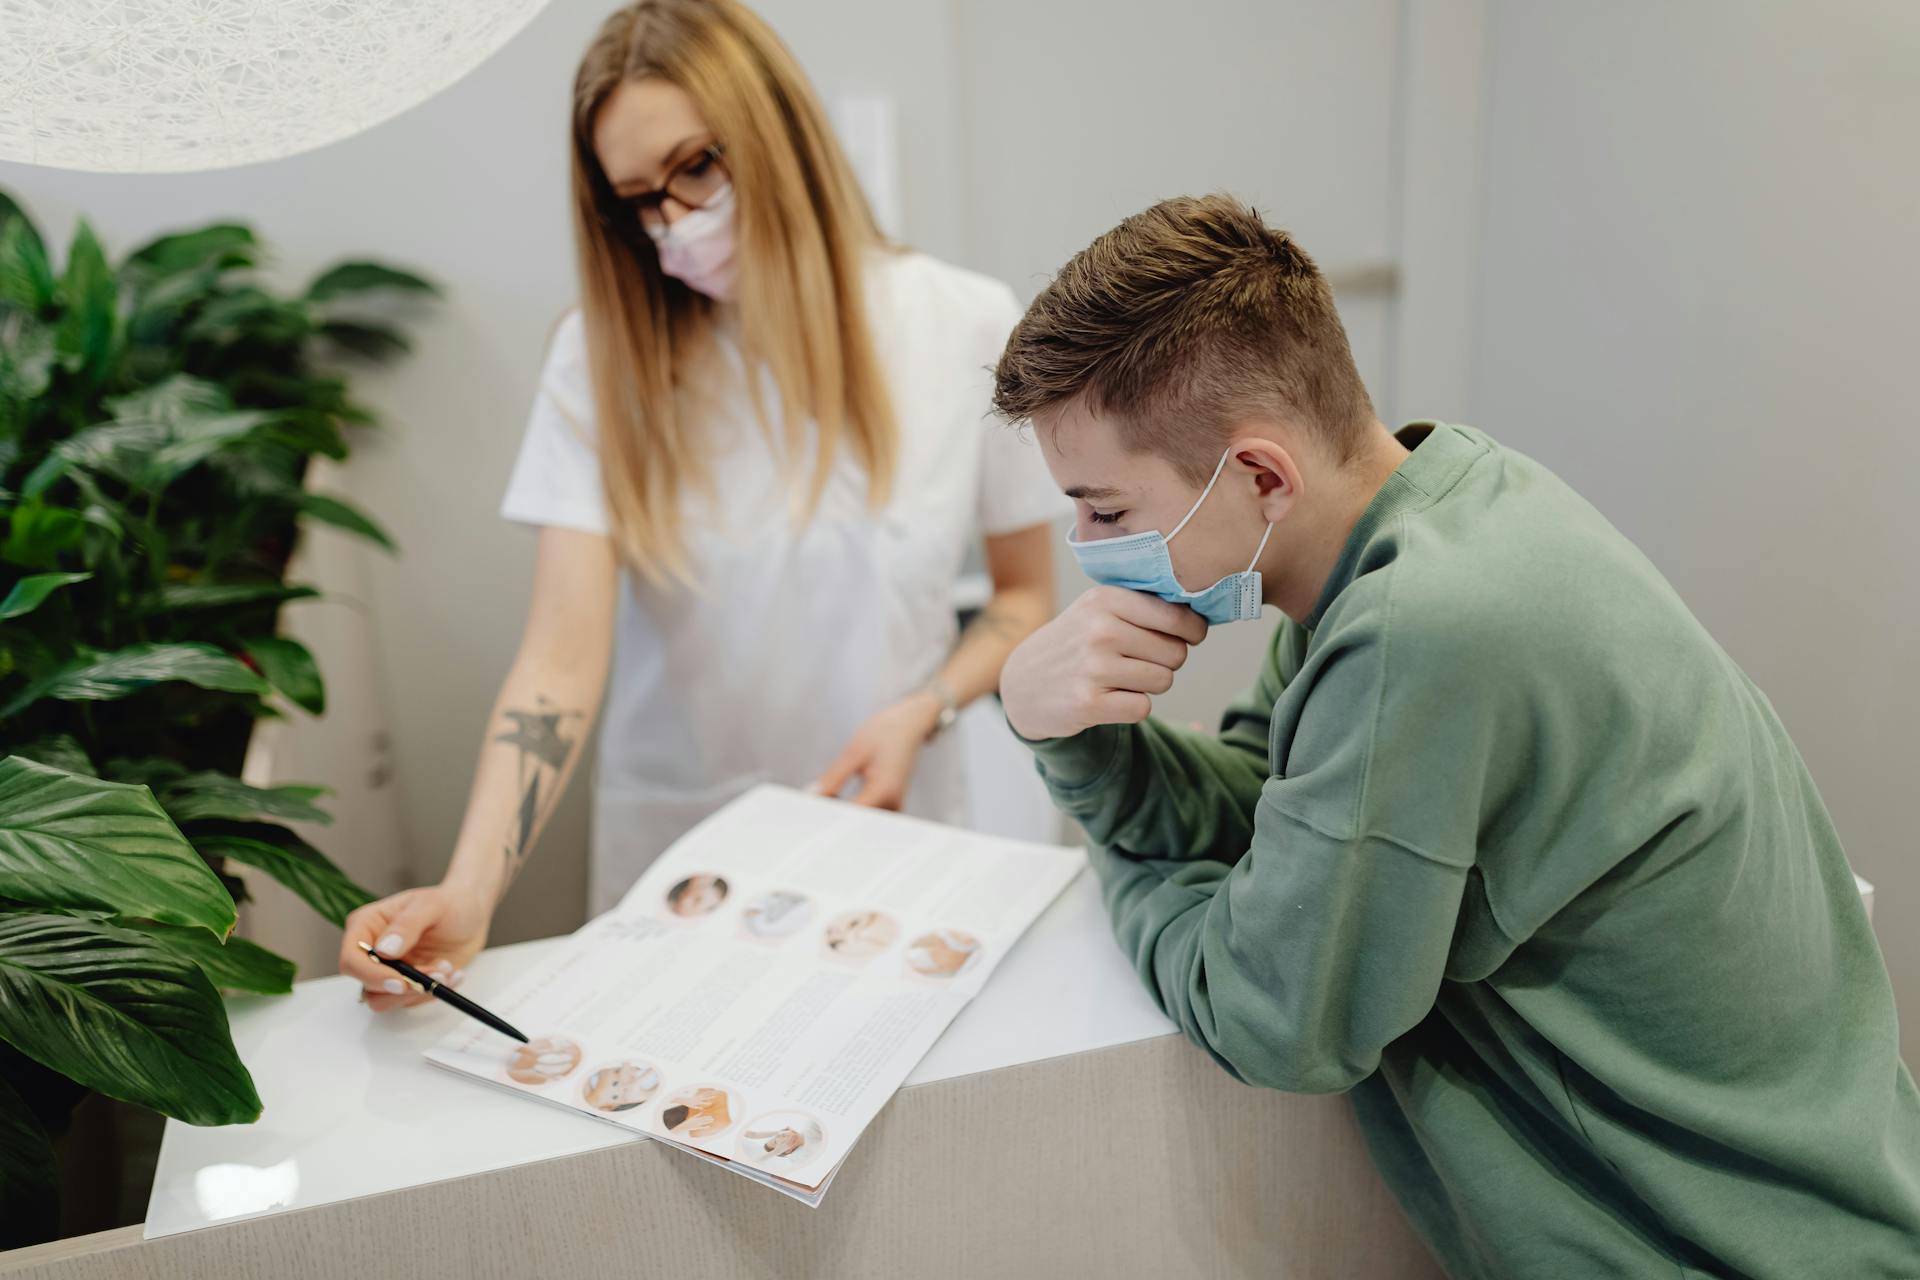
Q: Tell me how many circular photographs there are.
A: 8